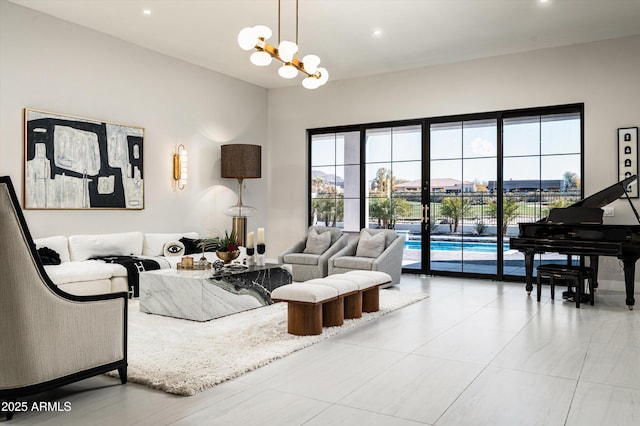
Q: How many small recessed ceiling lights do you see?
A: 3